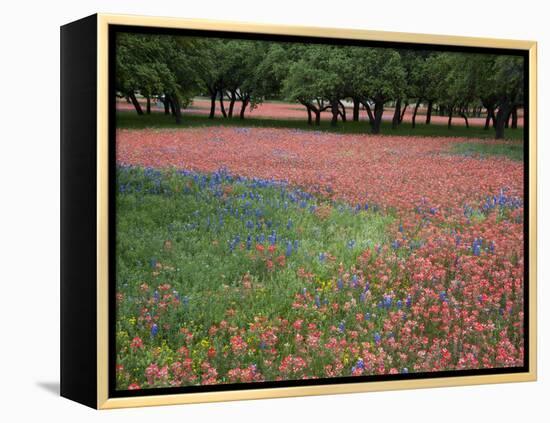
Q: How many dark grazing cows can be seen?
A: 0